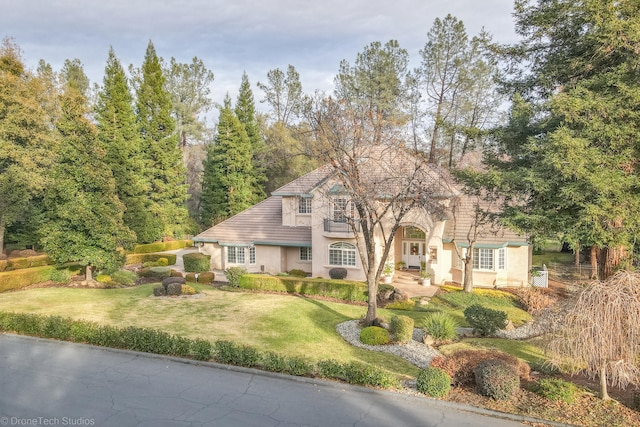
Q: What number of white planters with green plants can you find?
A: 2